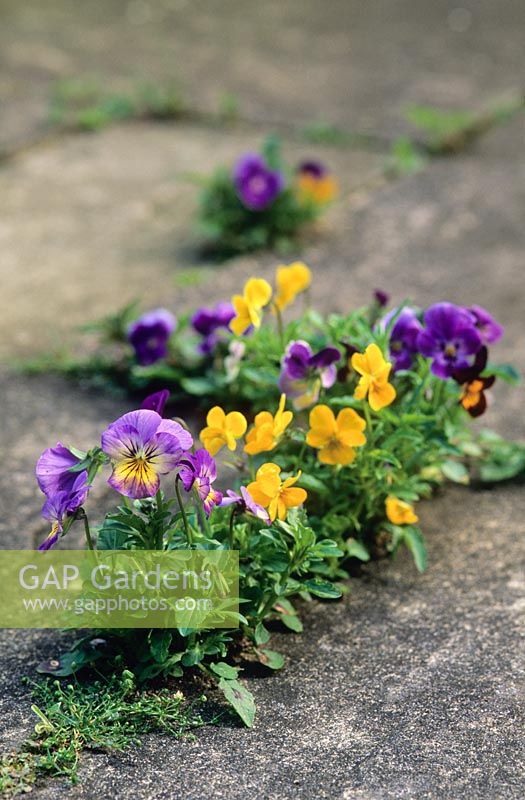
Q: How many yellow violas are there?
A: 8